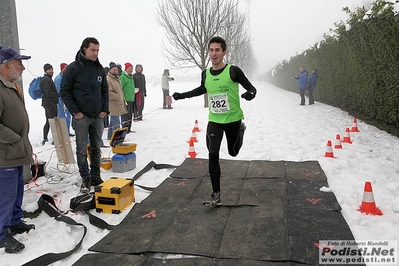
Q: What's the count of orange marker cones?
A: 8